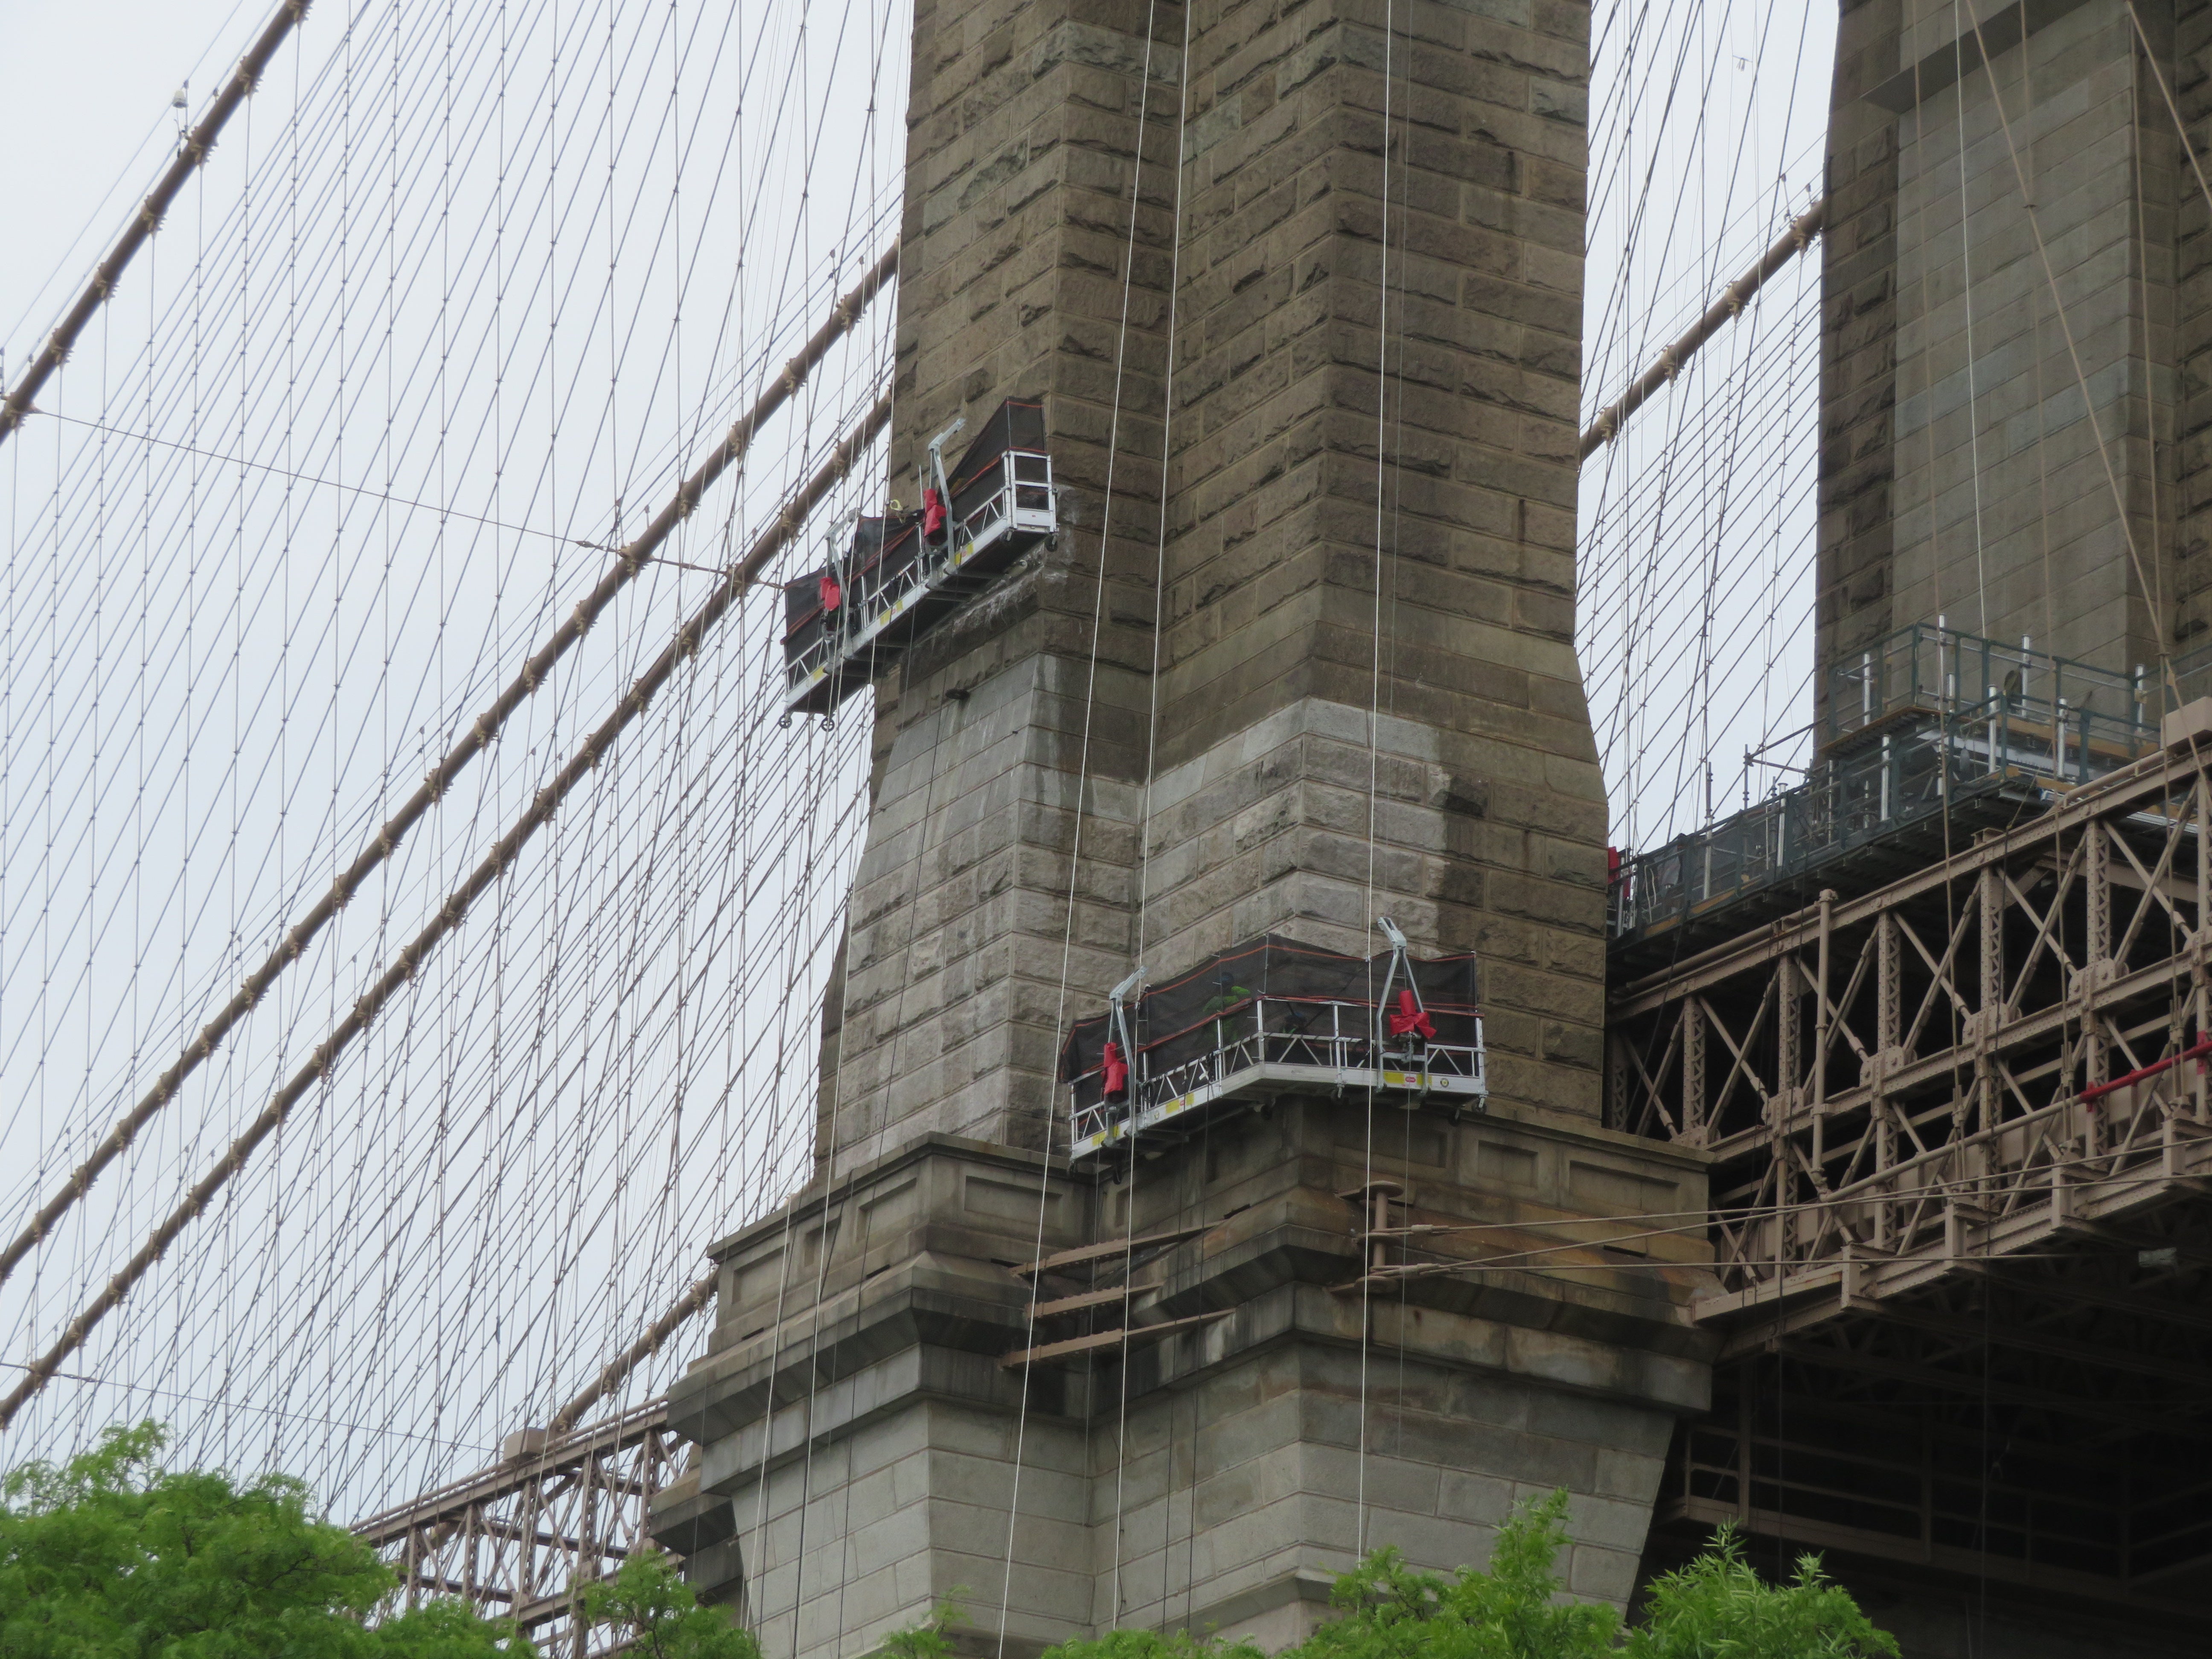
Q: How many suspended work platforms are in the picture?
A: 2